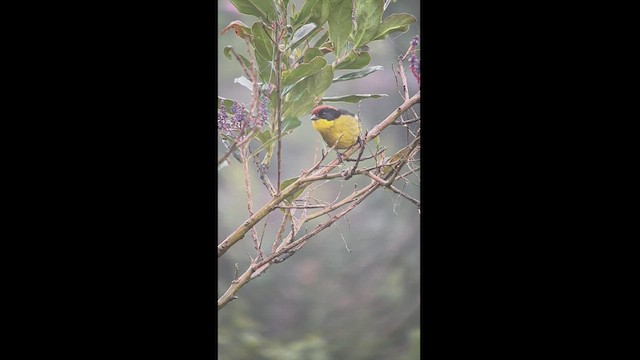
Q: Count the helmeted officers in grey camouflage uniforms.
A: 0